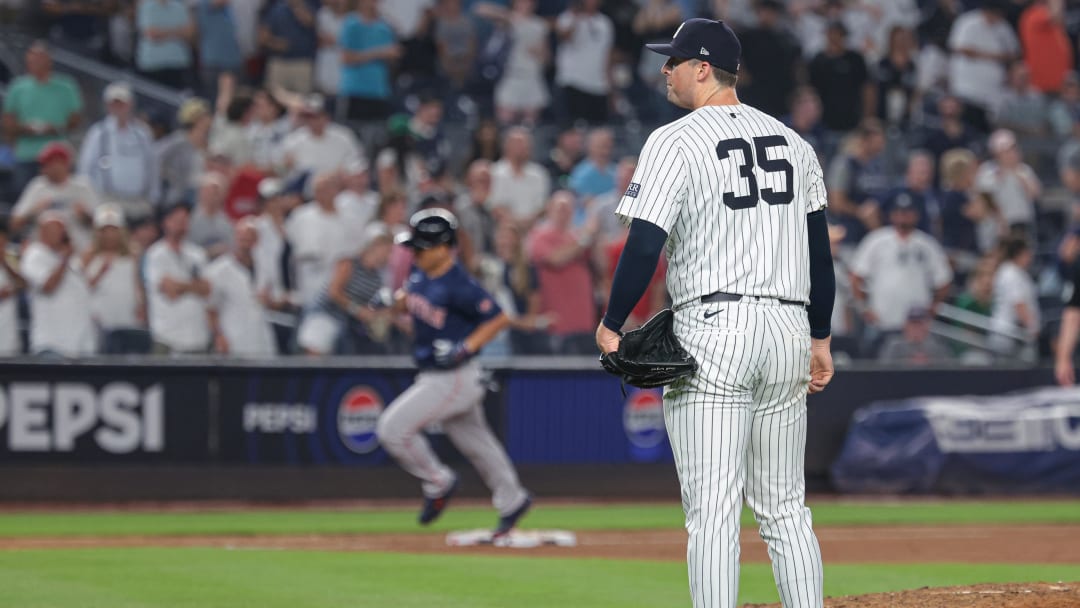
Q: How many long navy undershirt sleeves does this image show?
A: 2